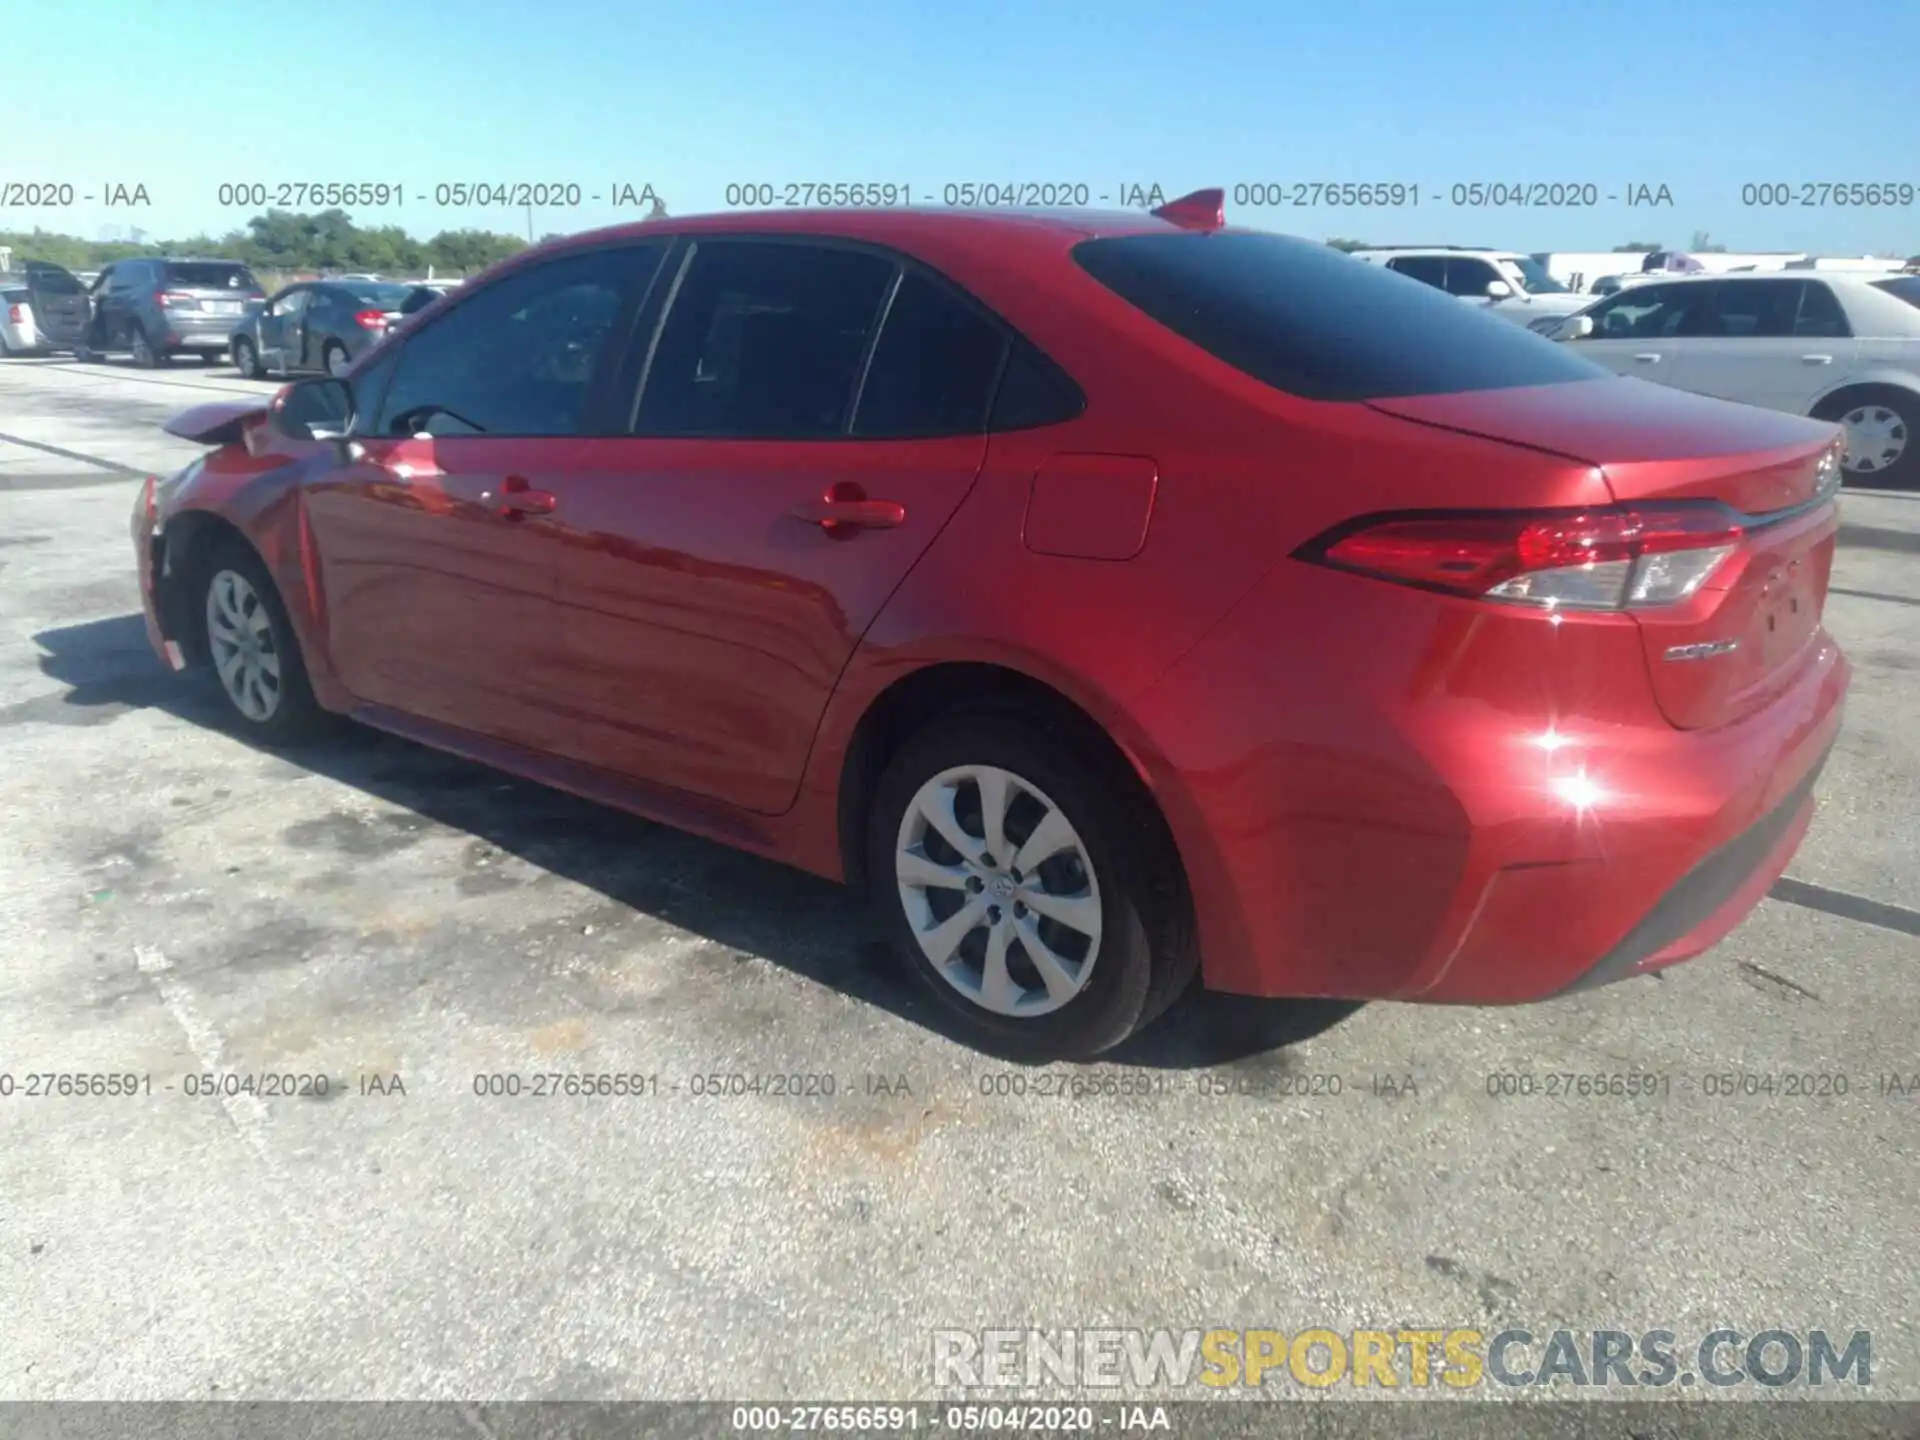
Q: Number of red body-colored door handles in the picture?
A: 2